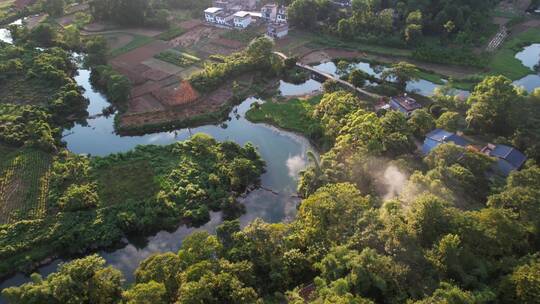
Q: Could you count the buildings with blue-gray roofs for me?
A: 2